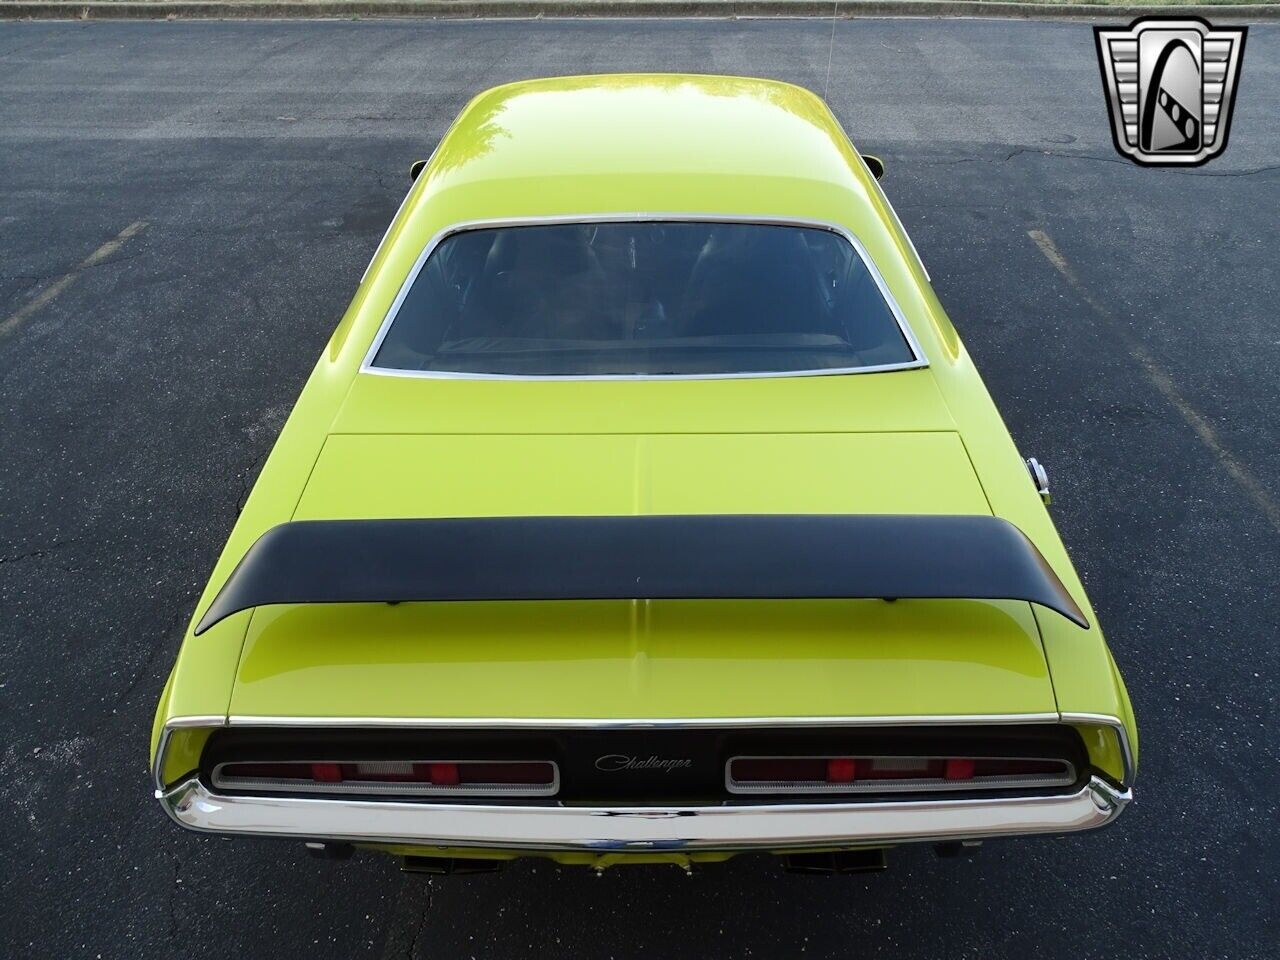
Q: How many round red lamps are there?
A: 0